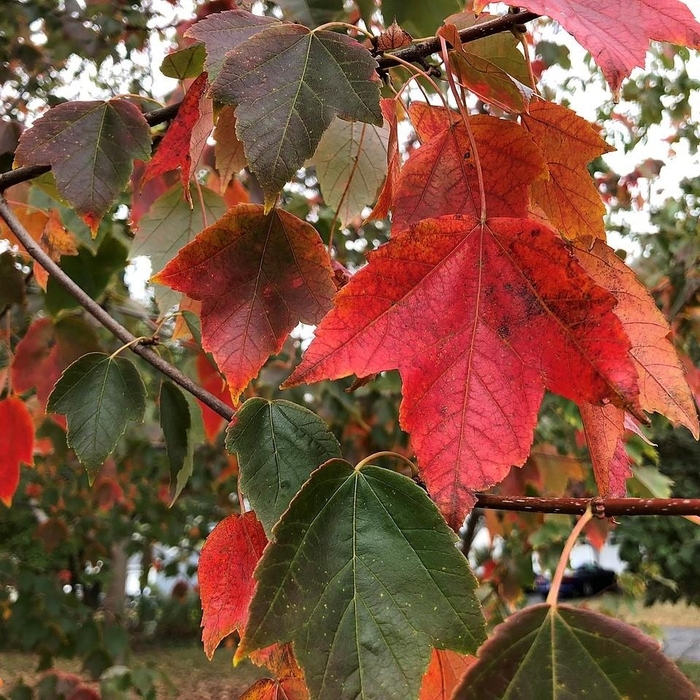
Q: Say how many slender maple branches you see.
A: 3